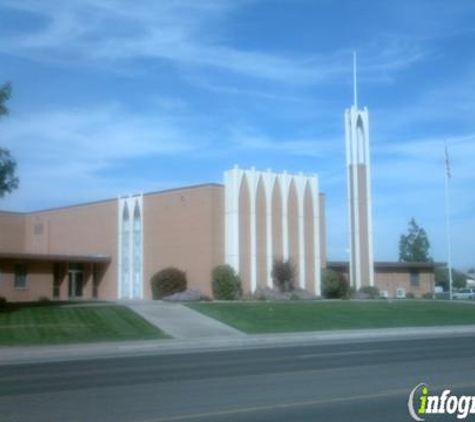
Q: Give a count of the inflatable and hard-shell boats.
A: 0